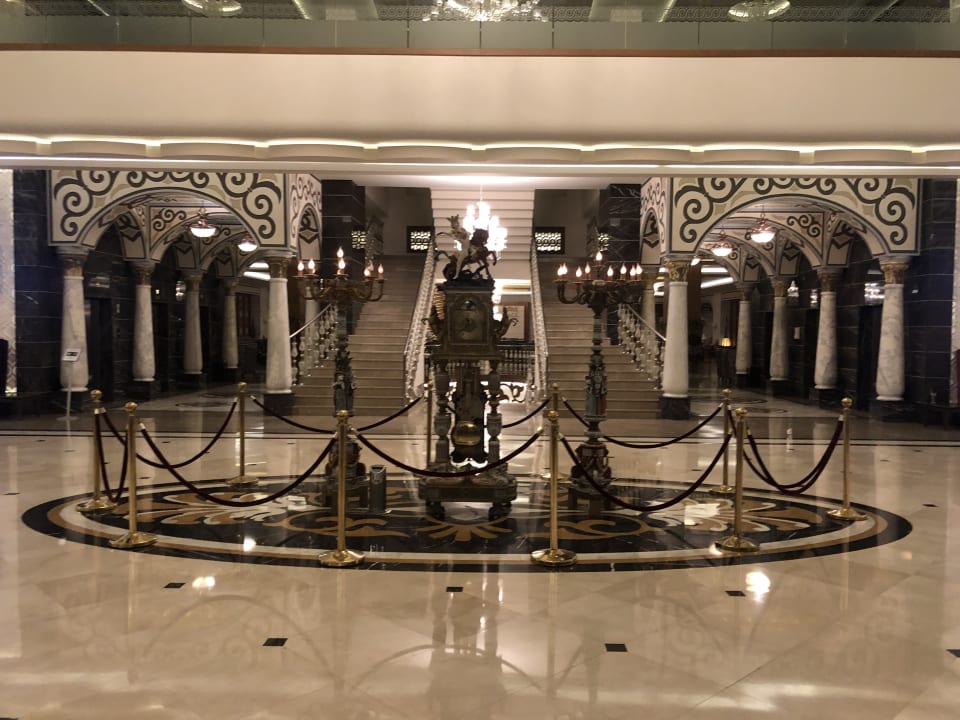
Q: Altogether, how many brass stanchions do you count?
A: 10